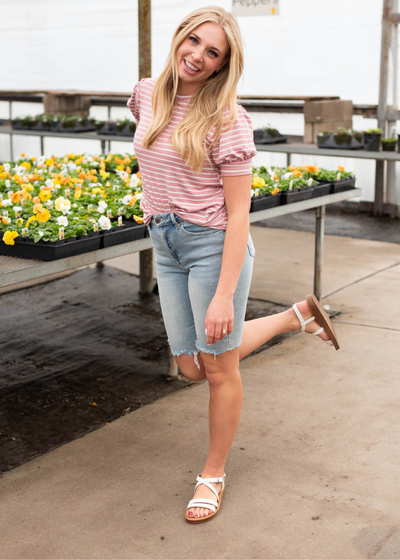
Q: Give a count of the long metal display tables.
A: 2